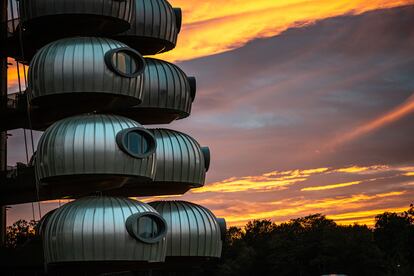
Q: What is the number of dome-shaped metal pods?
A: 8